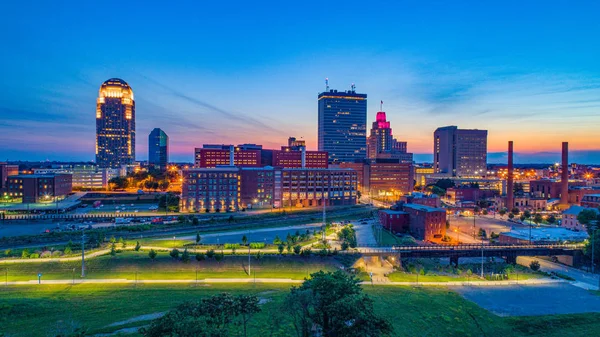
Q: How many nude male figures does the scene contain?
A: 0